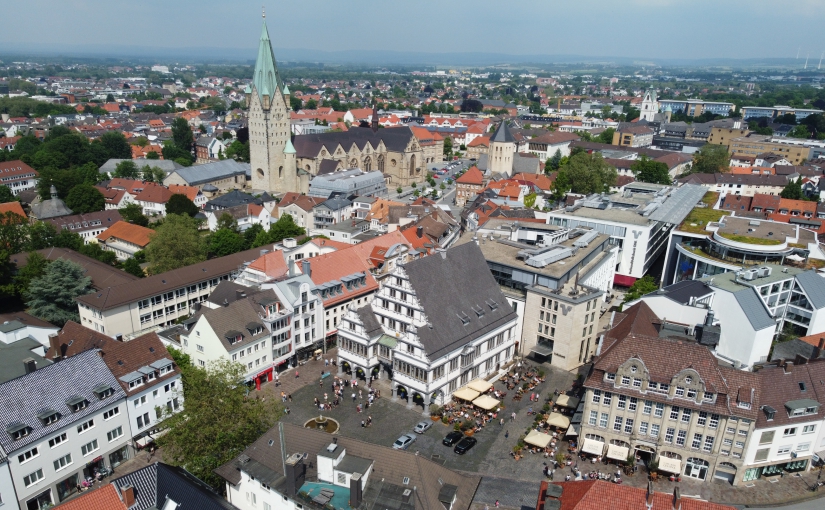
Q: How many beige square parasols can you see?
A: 6